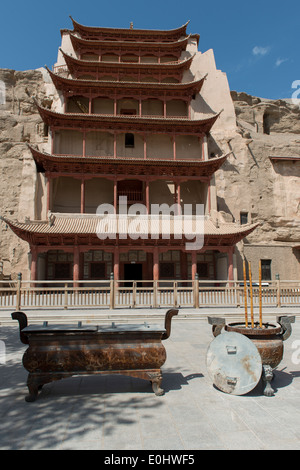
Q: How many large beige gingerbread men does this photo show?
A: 0